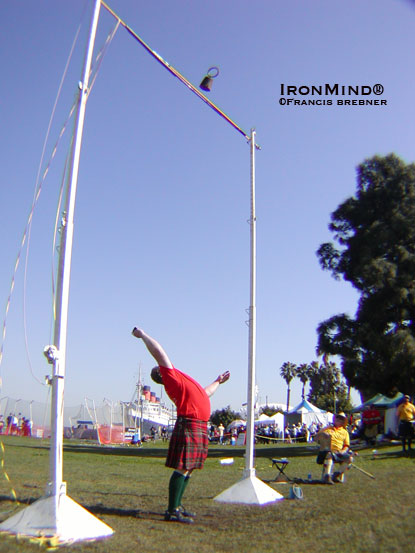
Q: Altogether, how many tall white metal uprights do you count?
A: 2